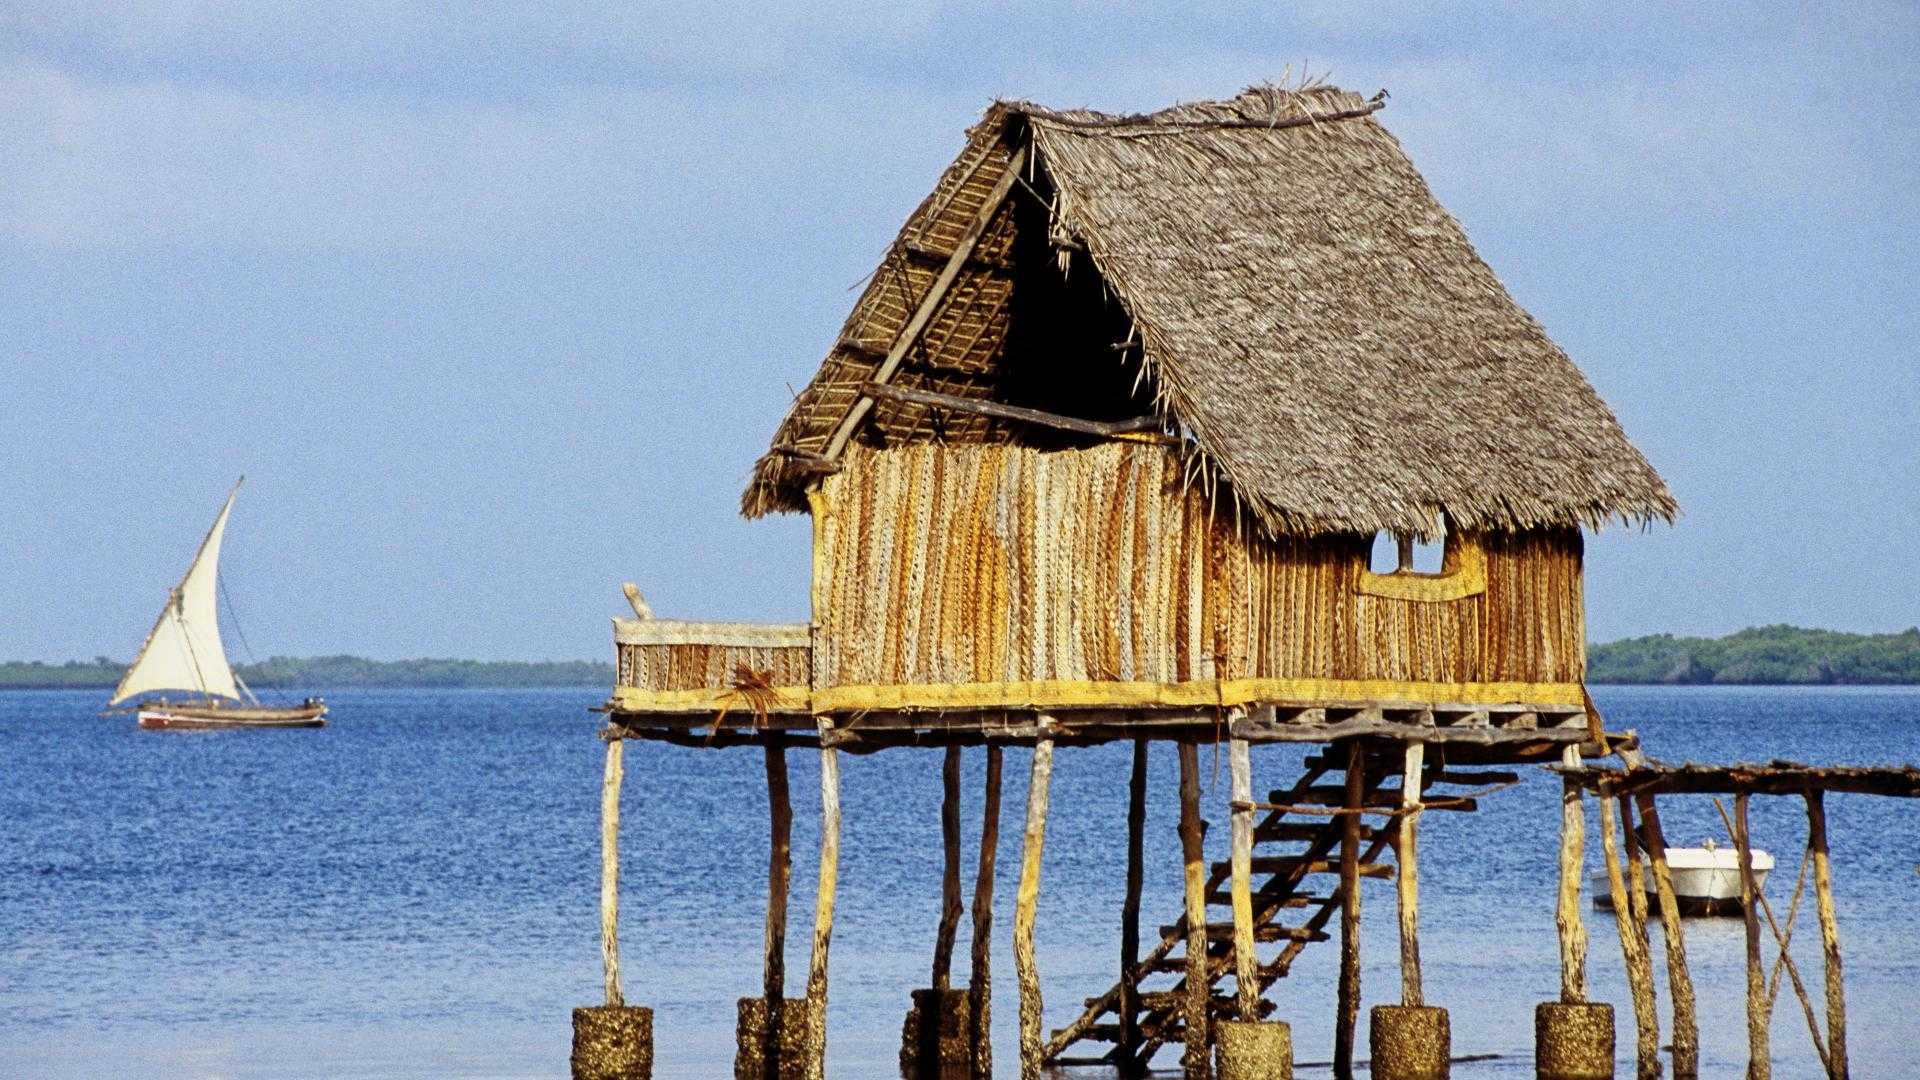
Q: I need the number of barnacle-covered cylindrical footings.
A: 6